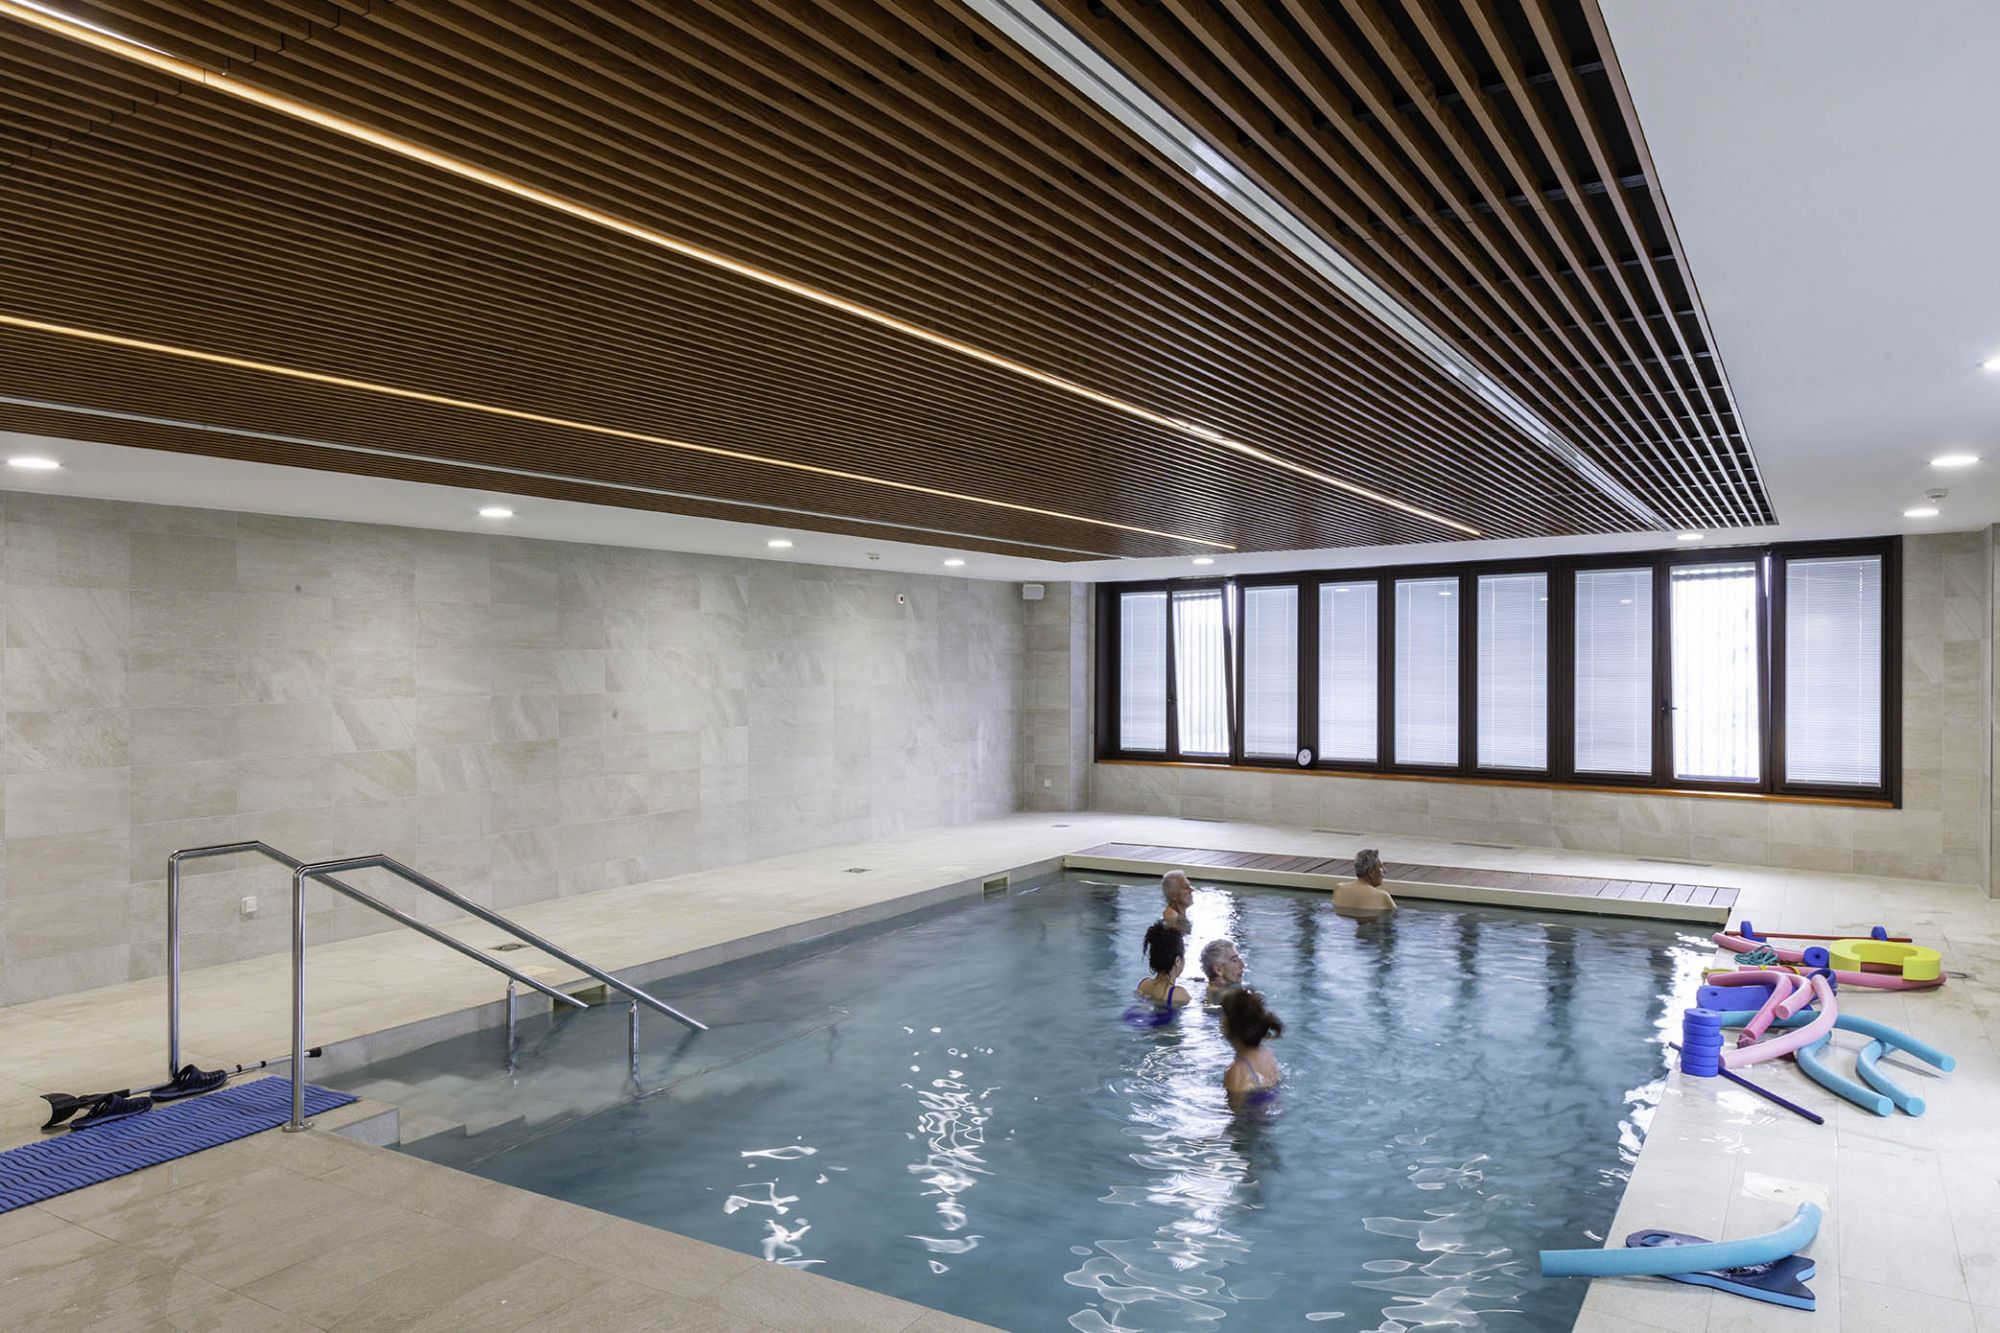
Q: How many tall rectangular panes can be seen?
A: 9